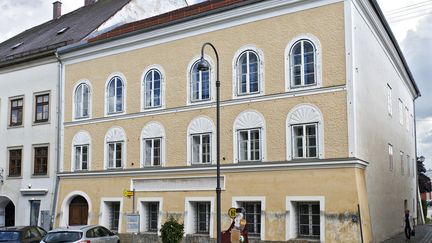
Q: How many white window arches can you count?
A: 12